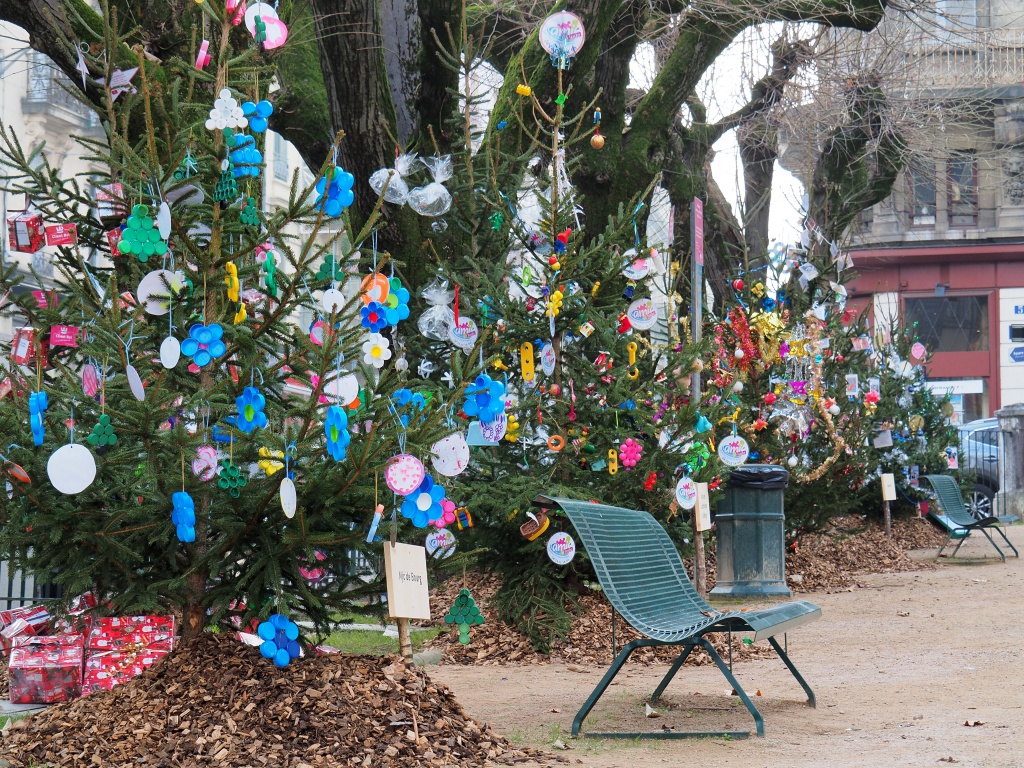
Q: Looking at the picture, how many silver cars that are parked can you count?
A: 1